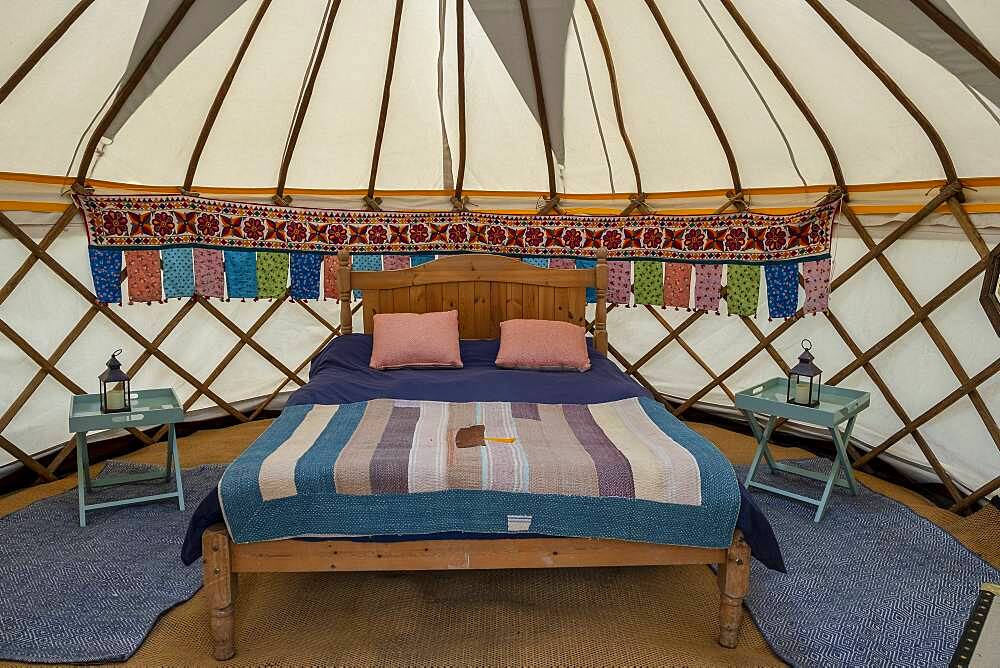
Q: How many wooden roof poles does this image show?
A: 12